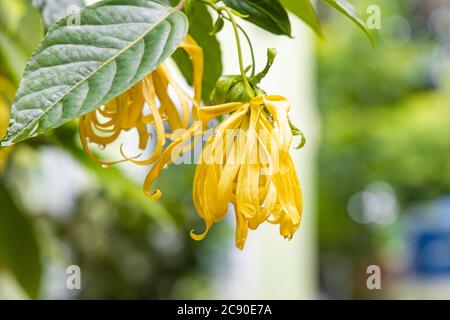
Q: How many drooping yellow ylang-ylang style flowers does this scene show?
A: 2